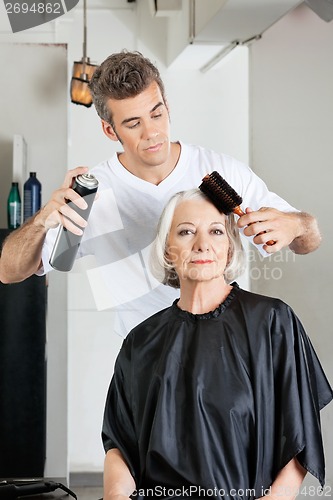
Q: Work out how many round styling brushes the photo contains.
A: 1